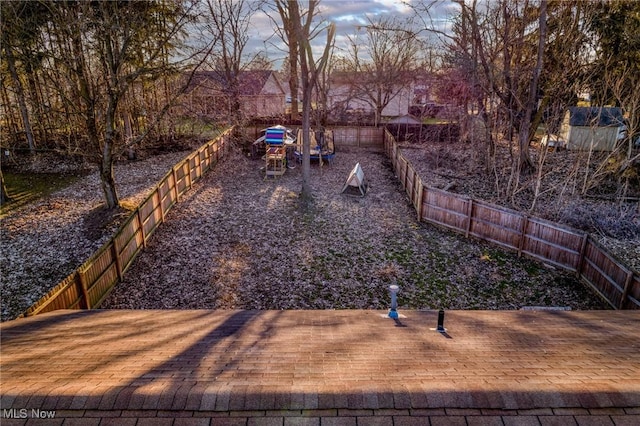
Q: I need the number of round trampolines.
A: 1